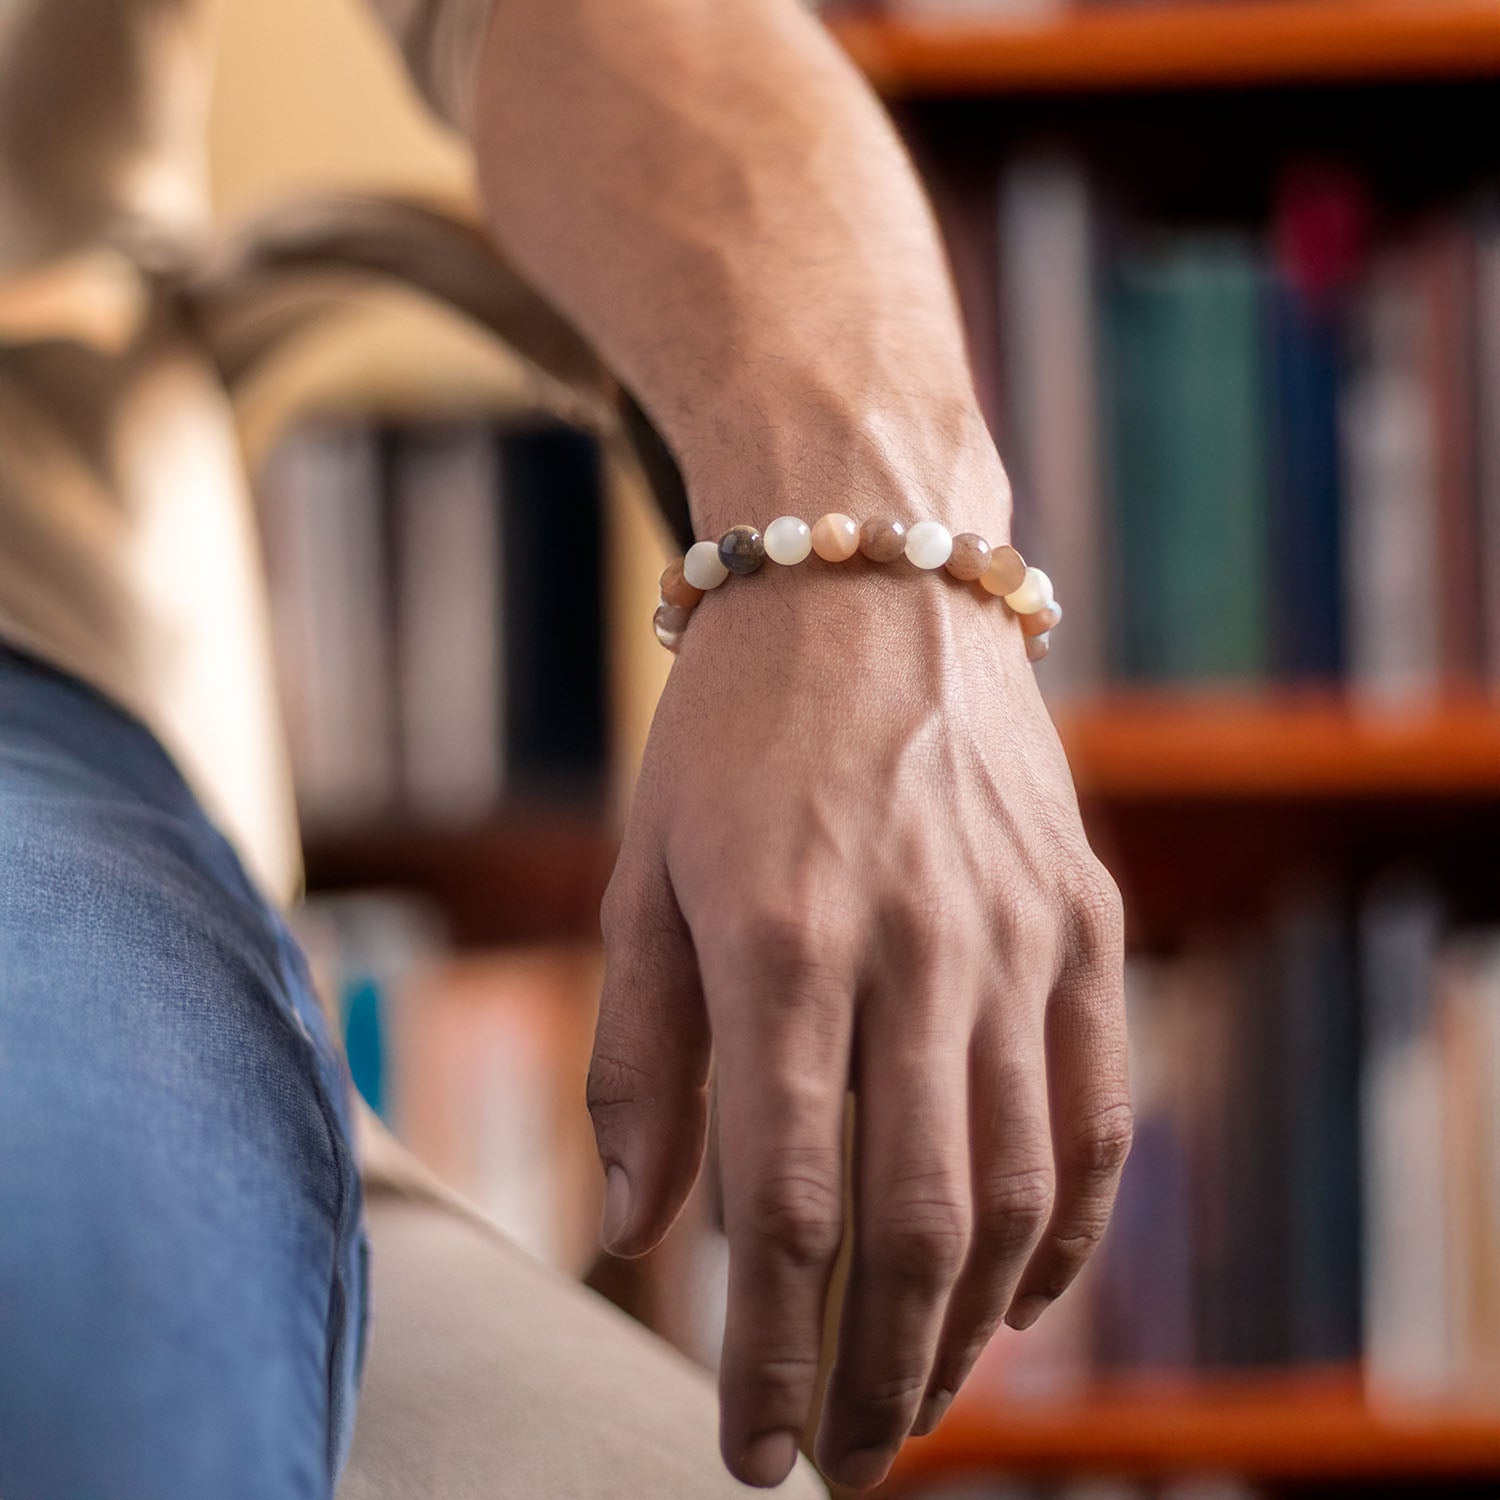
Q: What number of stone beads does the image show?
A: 13